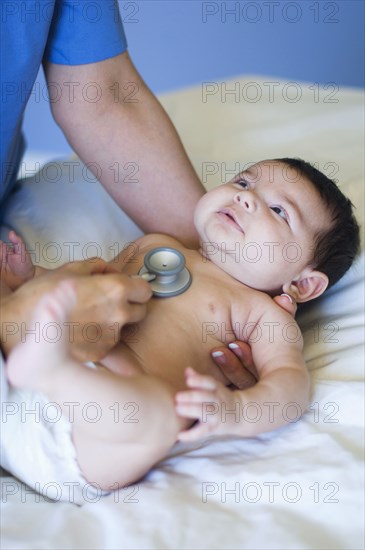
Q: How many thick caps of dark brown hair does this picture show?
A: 1